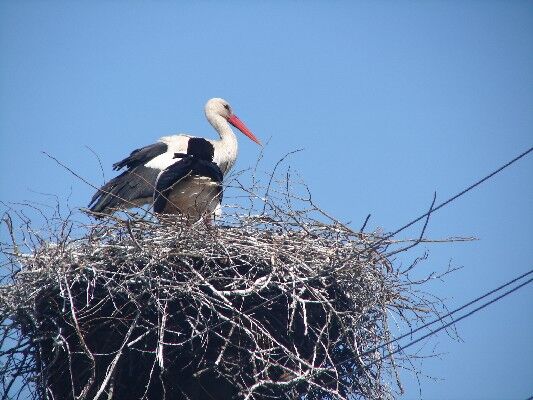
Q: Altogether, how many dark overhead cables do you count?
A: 3